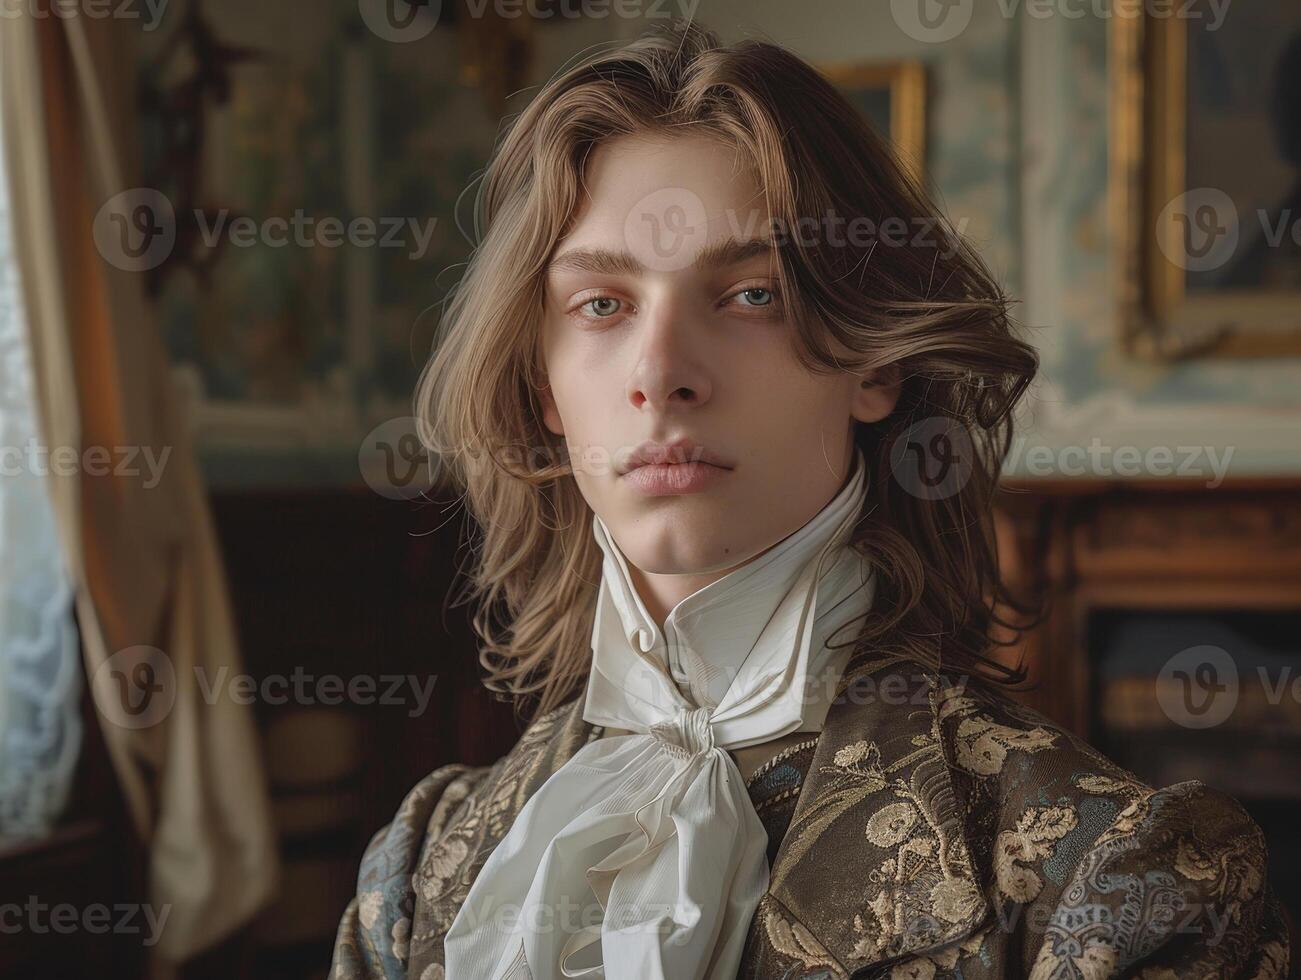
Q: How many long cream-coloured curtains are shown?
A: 1